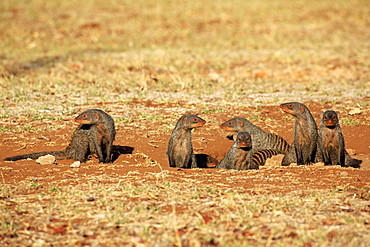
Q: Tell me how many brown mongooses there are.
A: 6